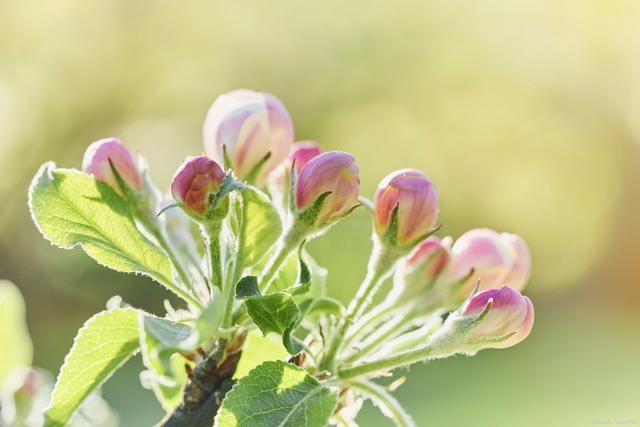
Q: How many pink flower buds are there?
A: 9